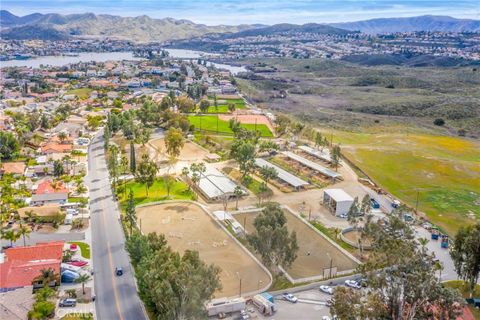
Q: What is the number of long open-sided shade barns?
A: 3